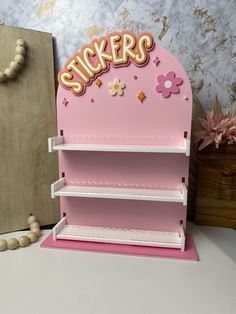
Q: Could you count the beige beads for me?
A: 13